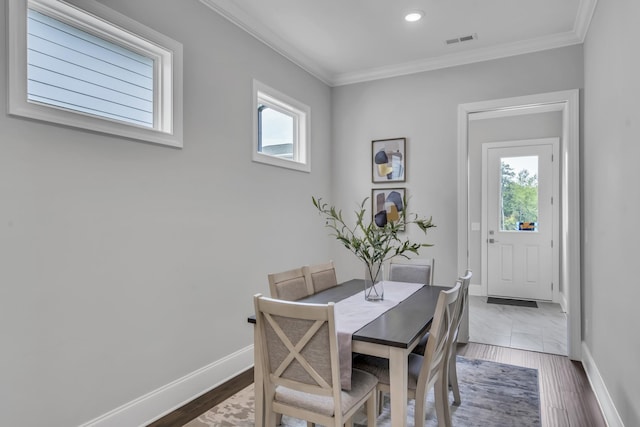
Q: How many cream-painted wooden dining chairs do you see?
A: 6